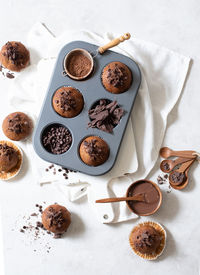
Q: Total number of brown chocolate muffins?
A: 8